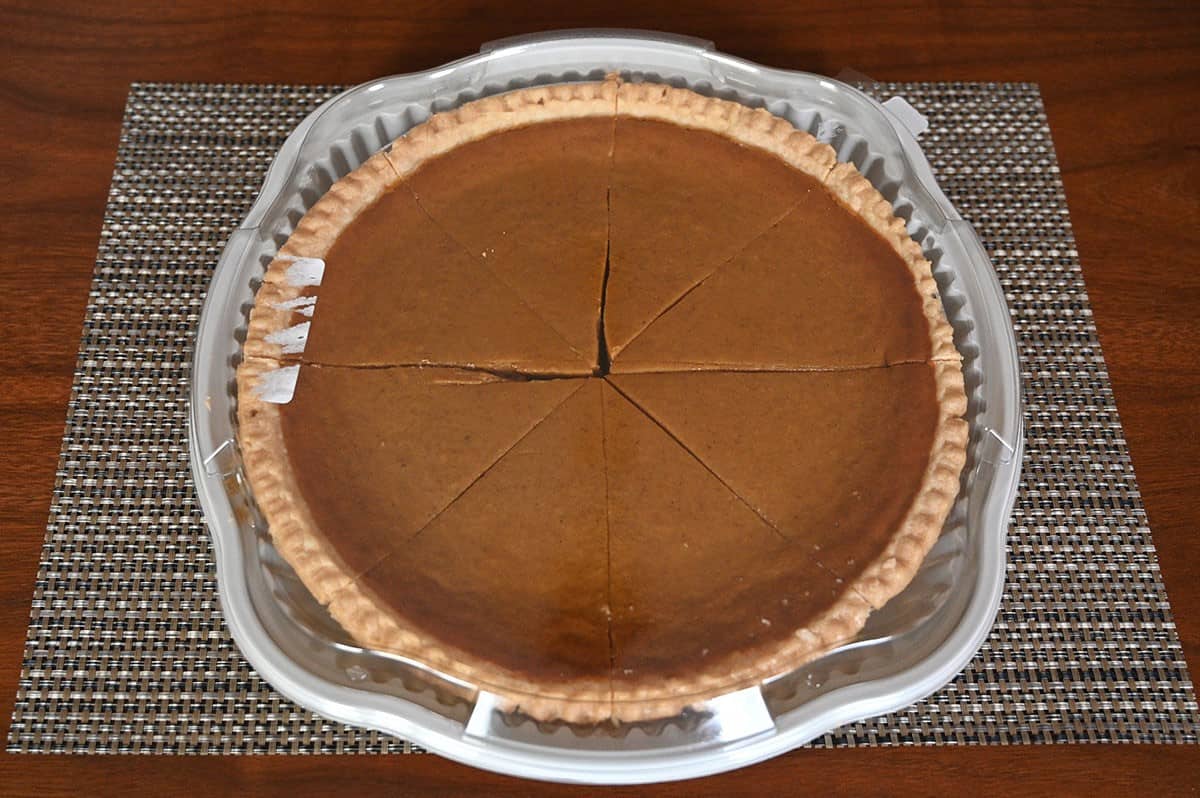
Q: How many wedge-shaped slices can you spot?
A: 8